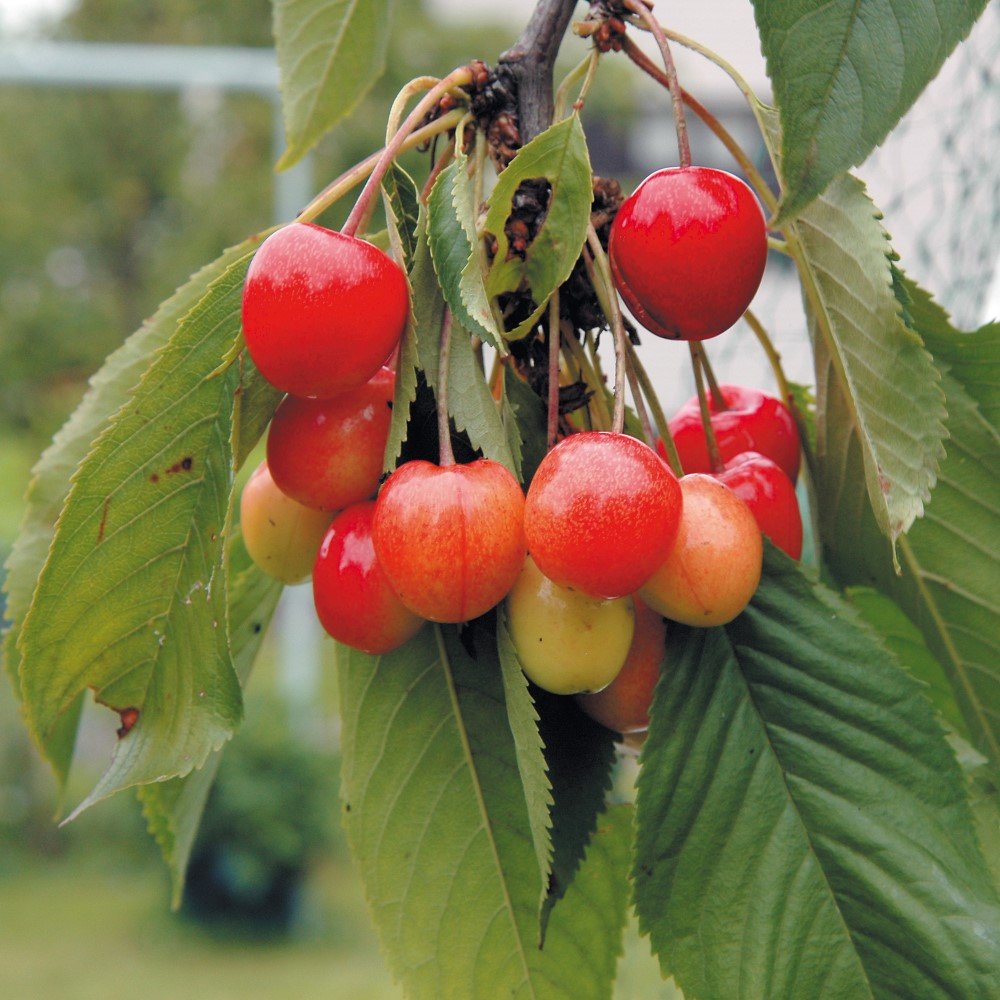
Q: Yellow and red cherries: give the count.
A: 12